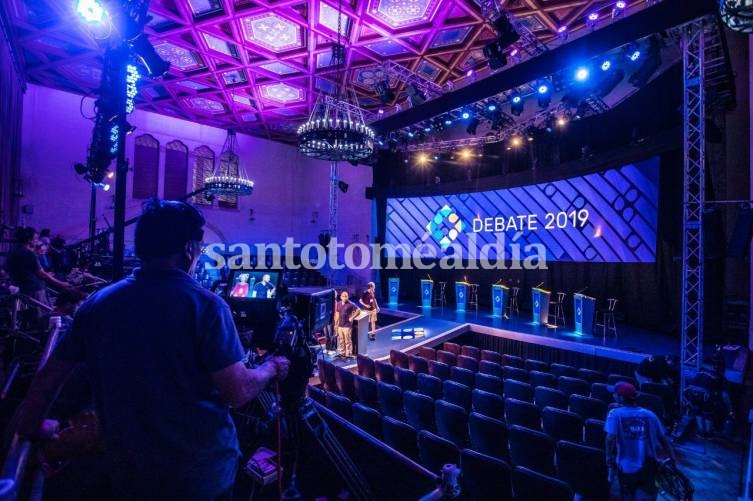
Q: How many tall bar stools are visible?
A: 5